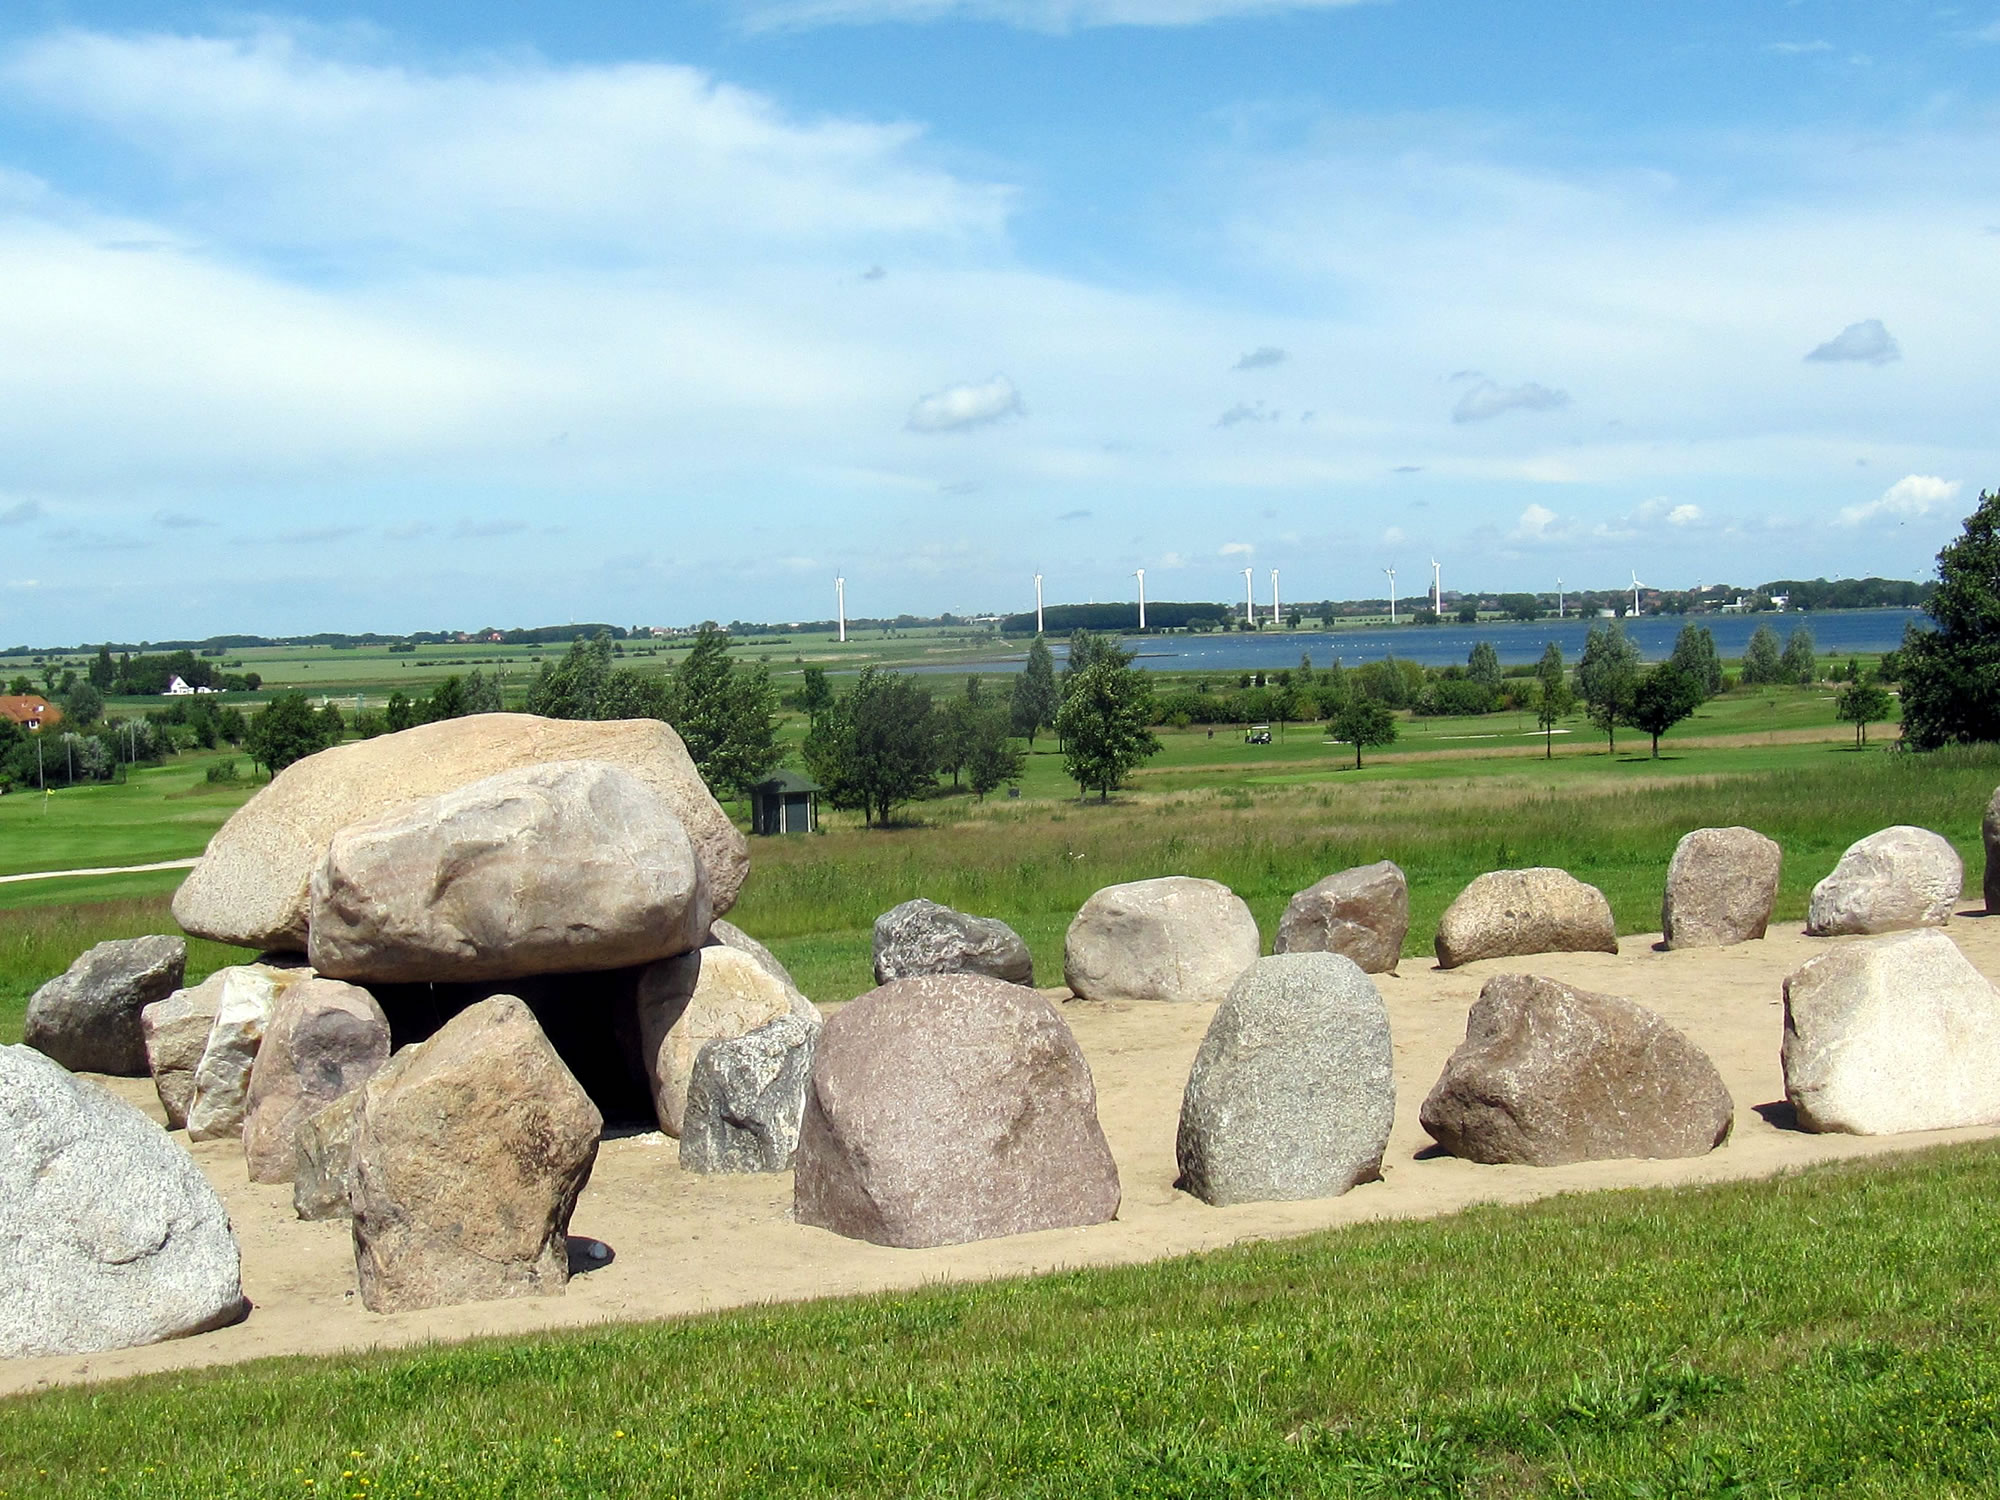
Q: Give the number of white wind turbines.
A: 9